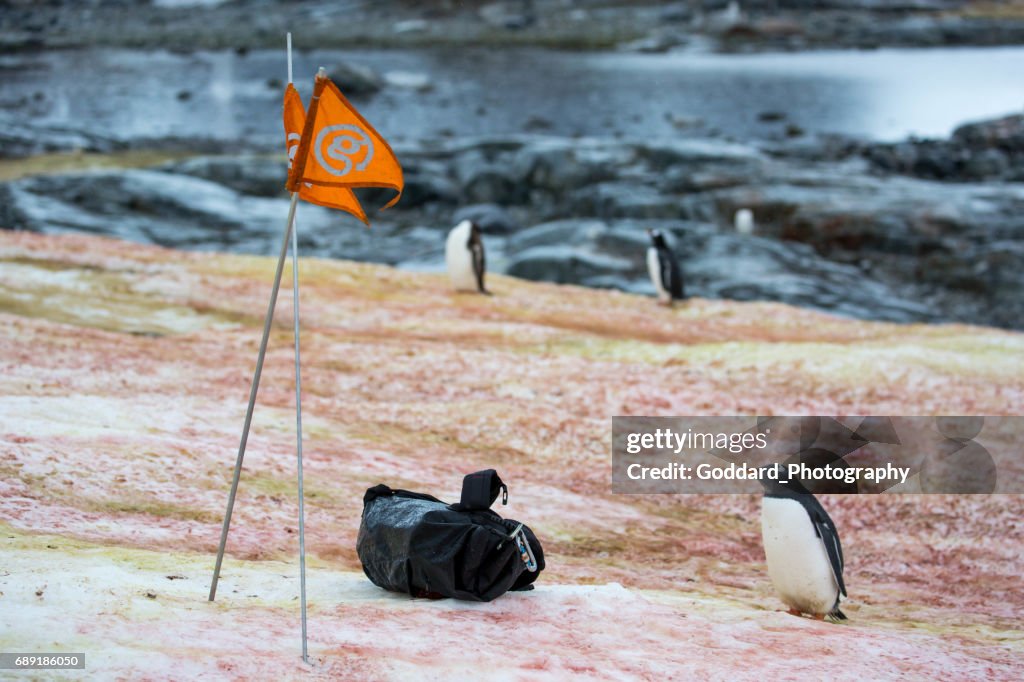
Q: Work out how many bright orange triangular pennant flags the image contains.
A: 2